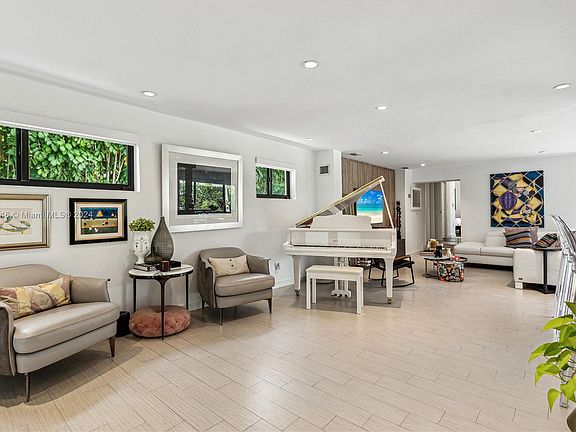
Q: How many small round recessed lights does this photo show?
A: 9